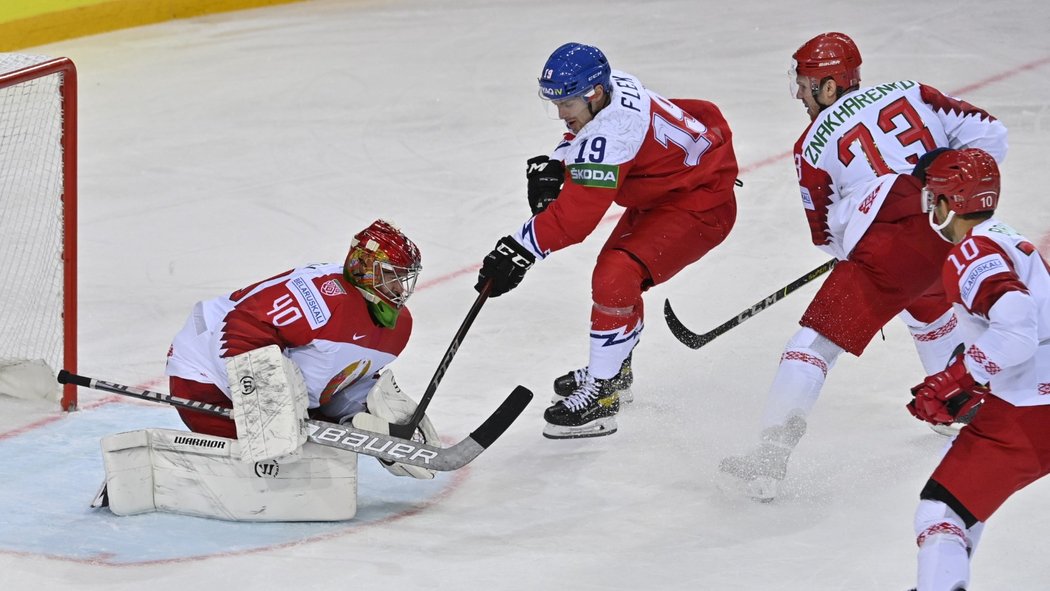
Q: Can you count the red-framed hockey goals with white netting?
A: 1